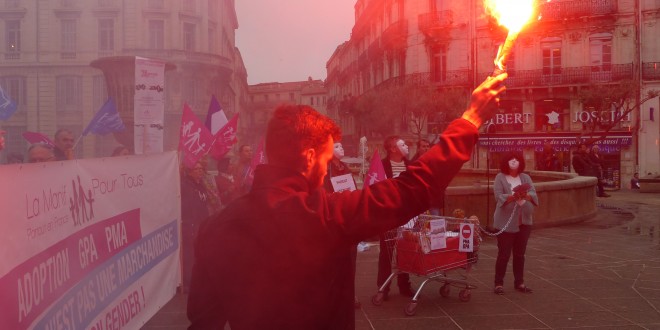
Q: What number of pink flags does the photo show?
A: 5